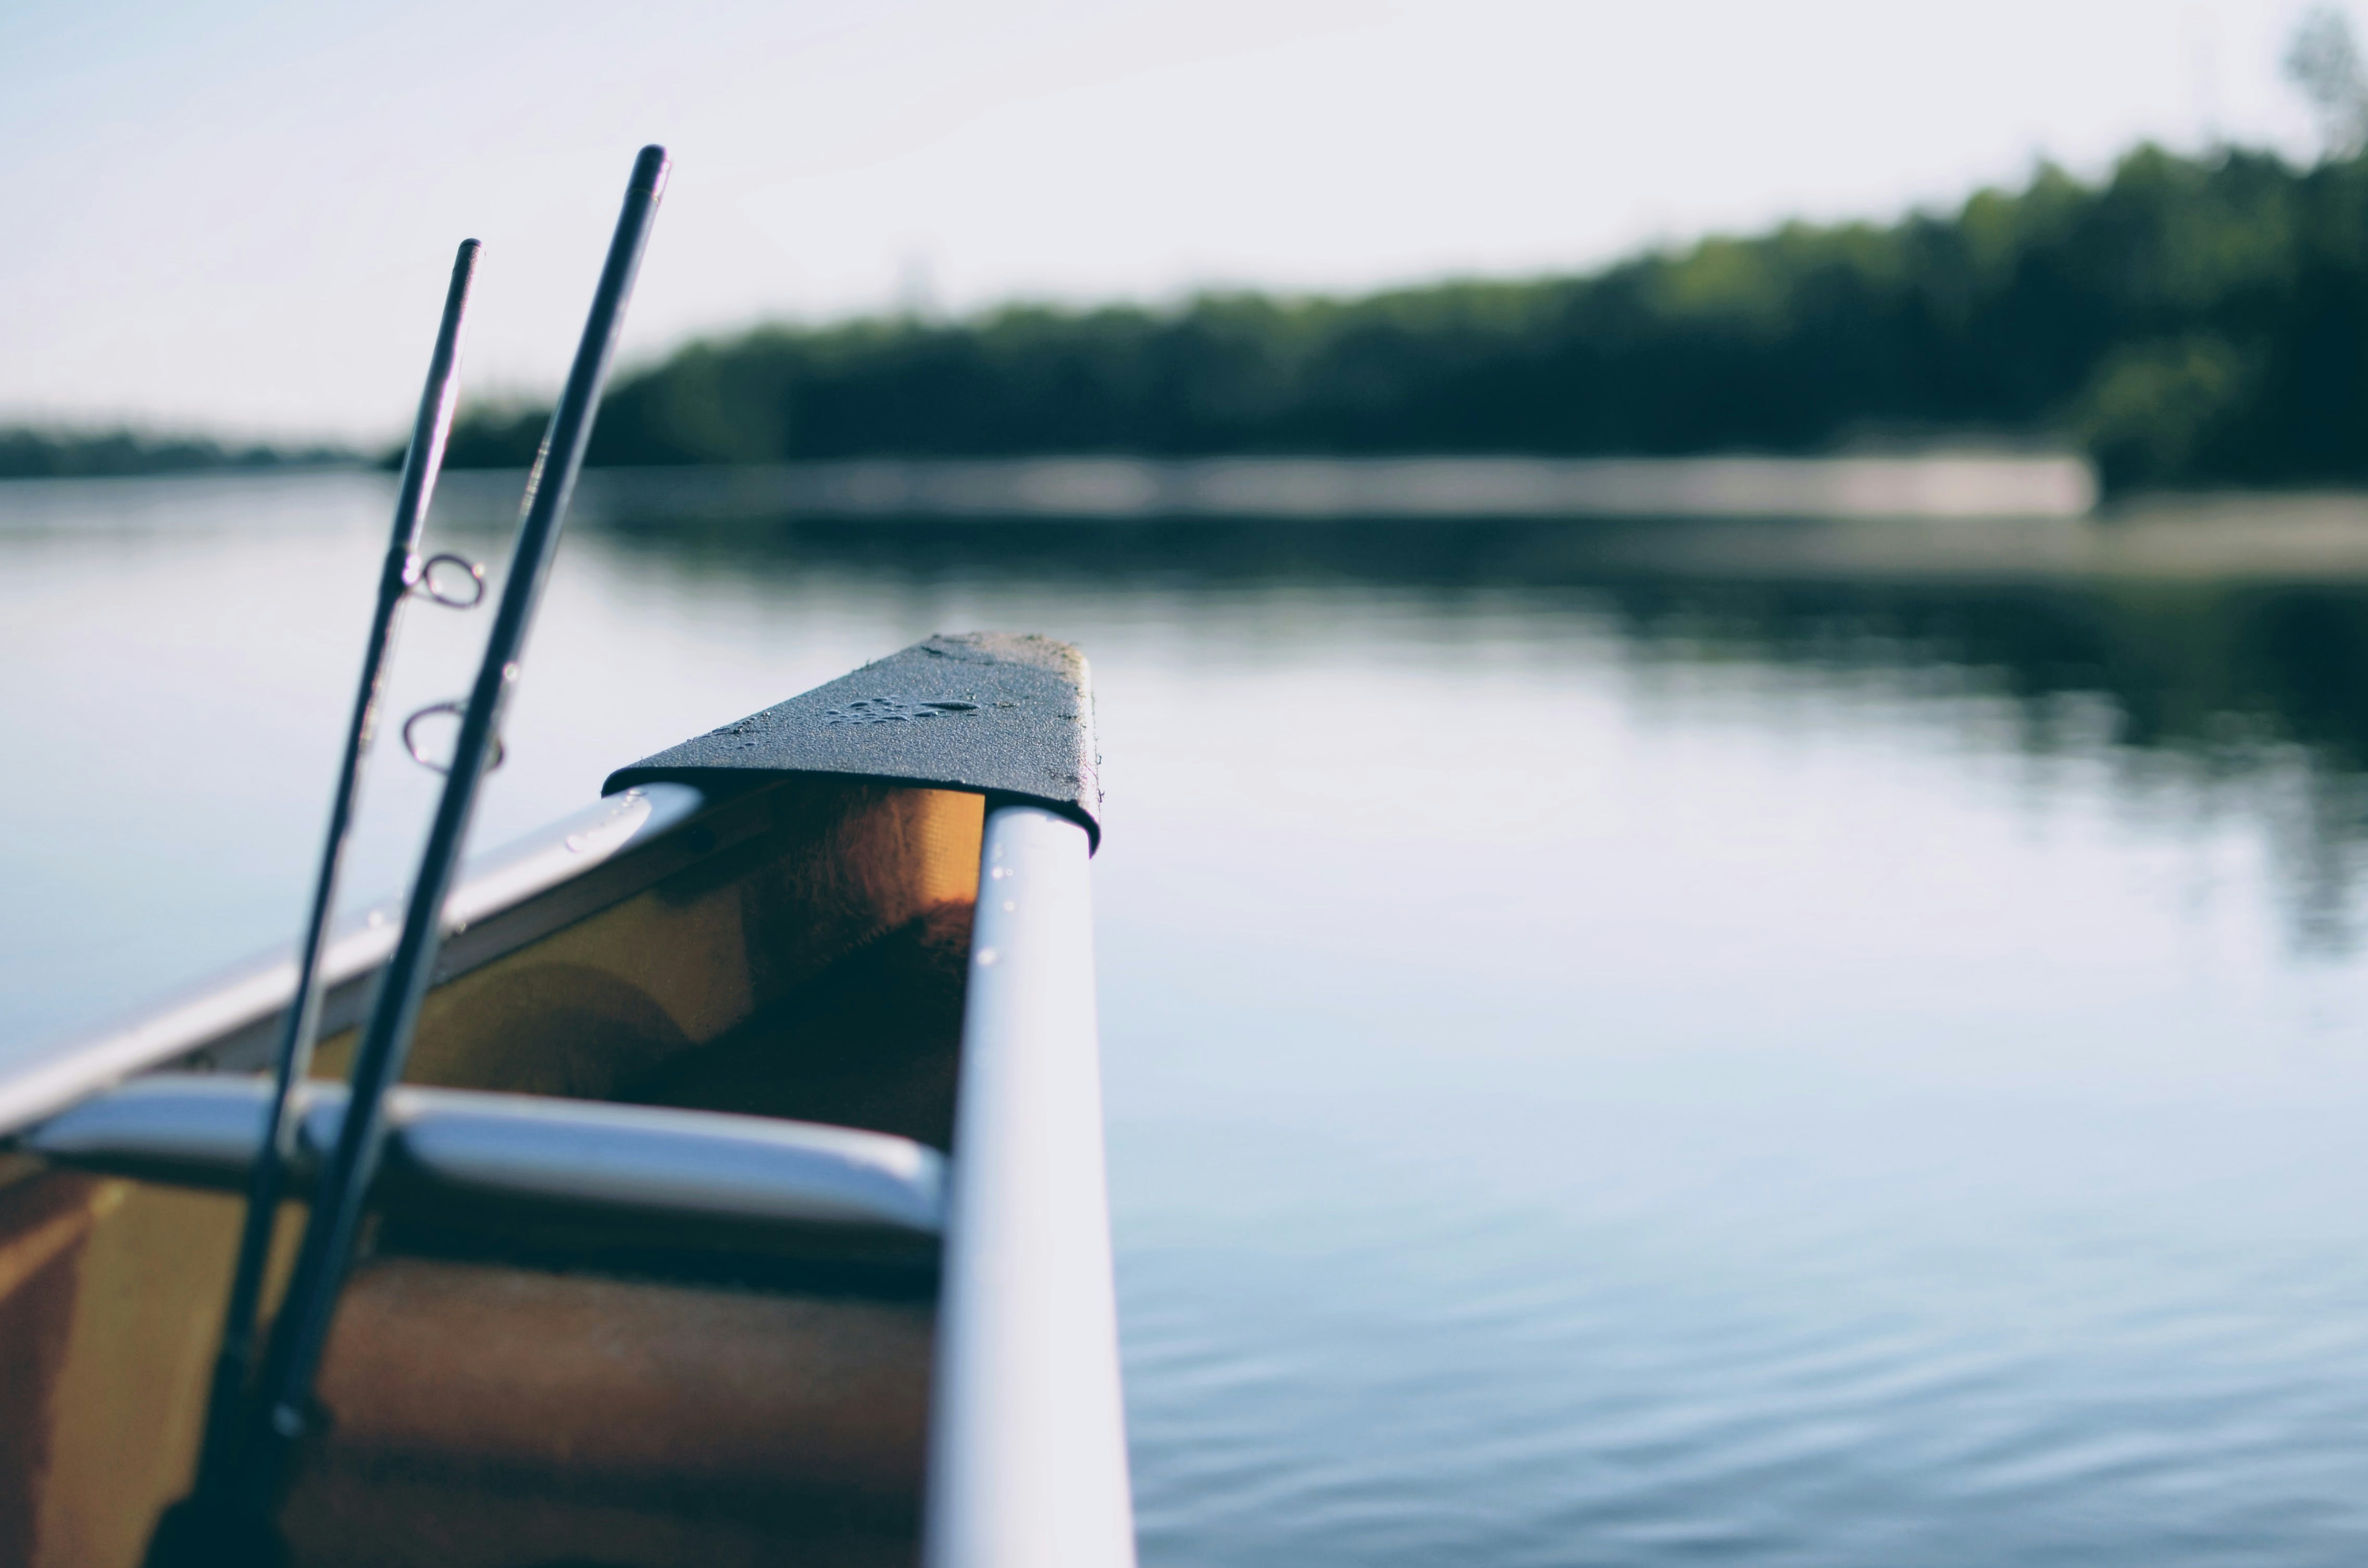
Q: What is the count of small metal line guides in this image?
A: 2